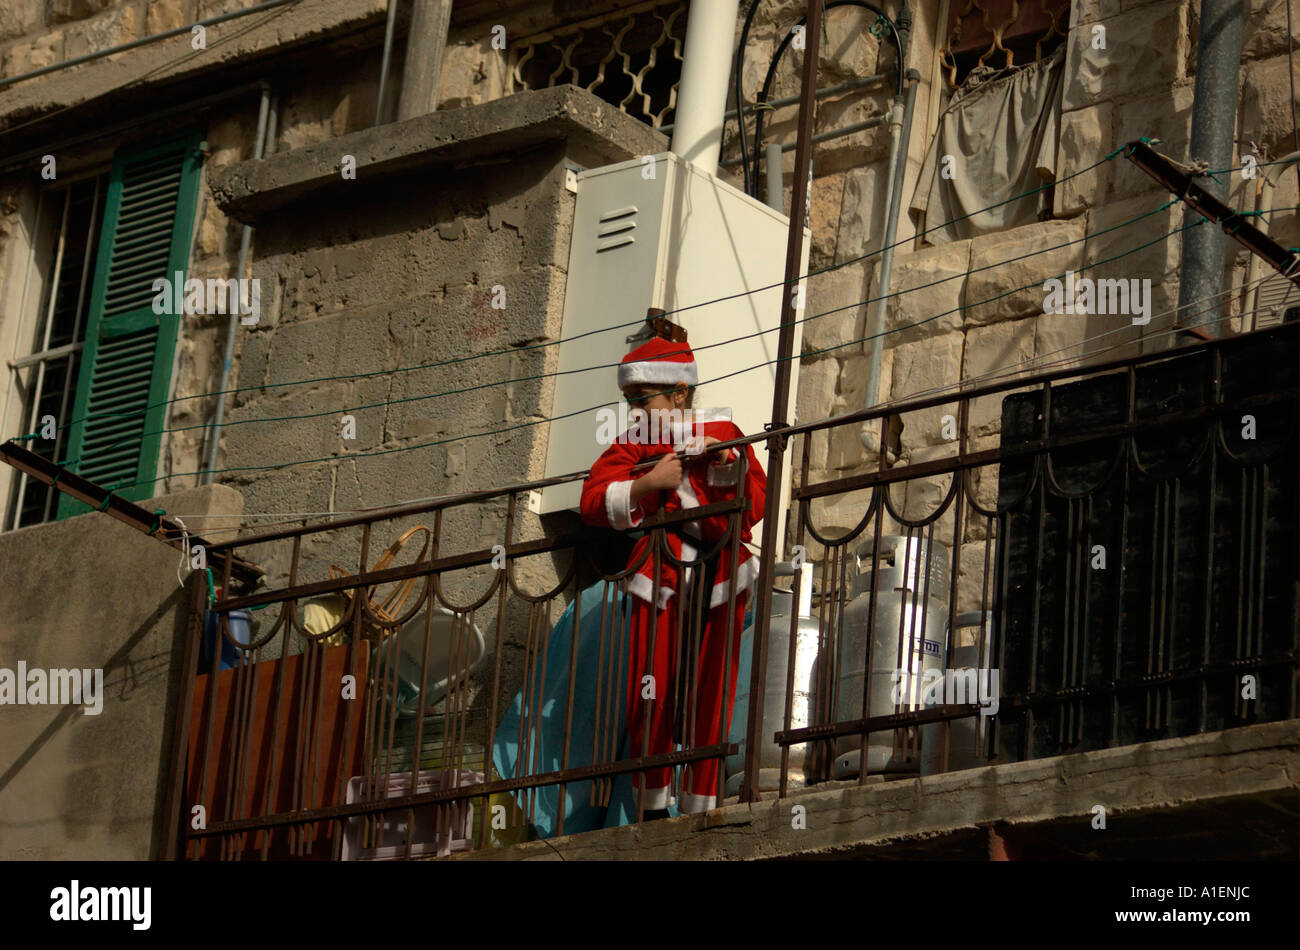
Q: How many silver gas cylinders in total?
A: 3